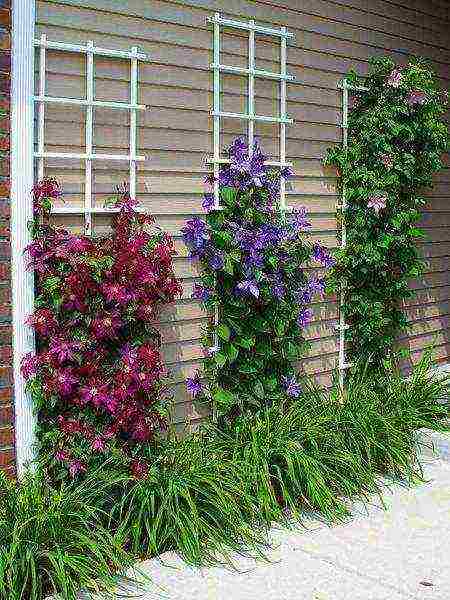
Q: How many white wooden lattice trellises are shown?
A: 3